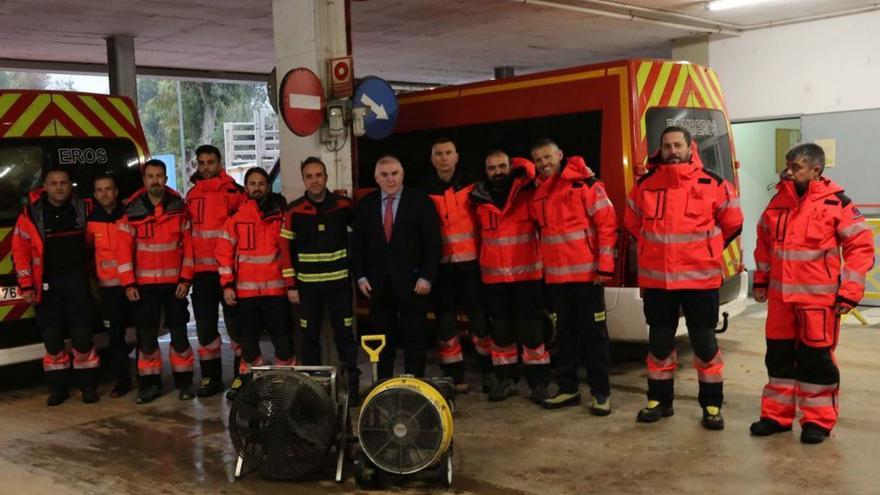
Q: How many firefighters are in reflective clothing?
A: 11